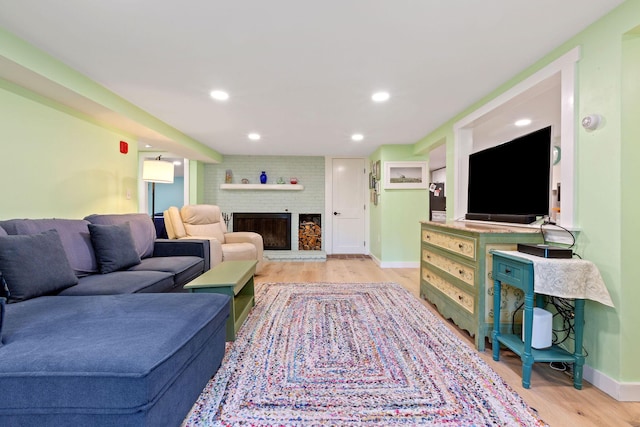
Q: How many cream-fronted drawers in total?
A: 3